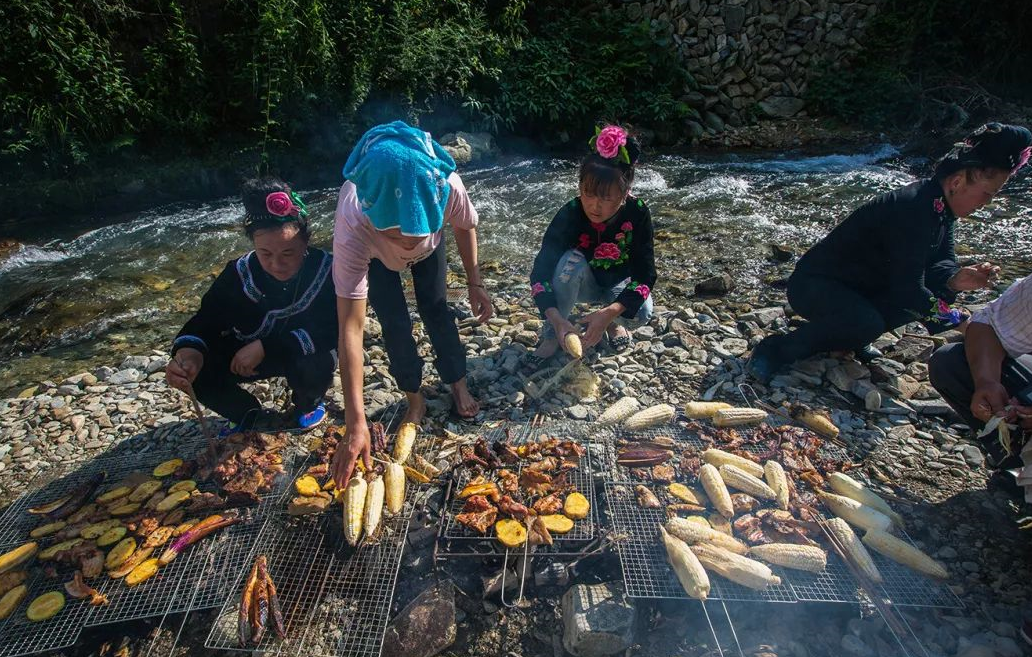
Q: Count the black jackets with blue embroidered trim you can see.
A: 1